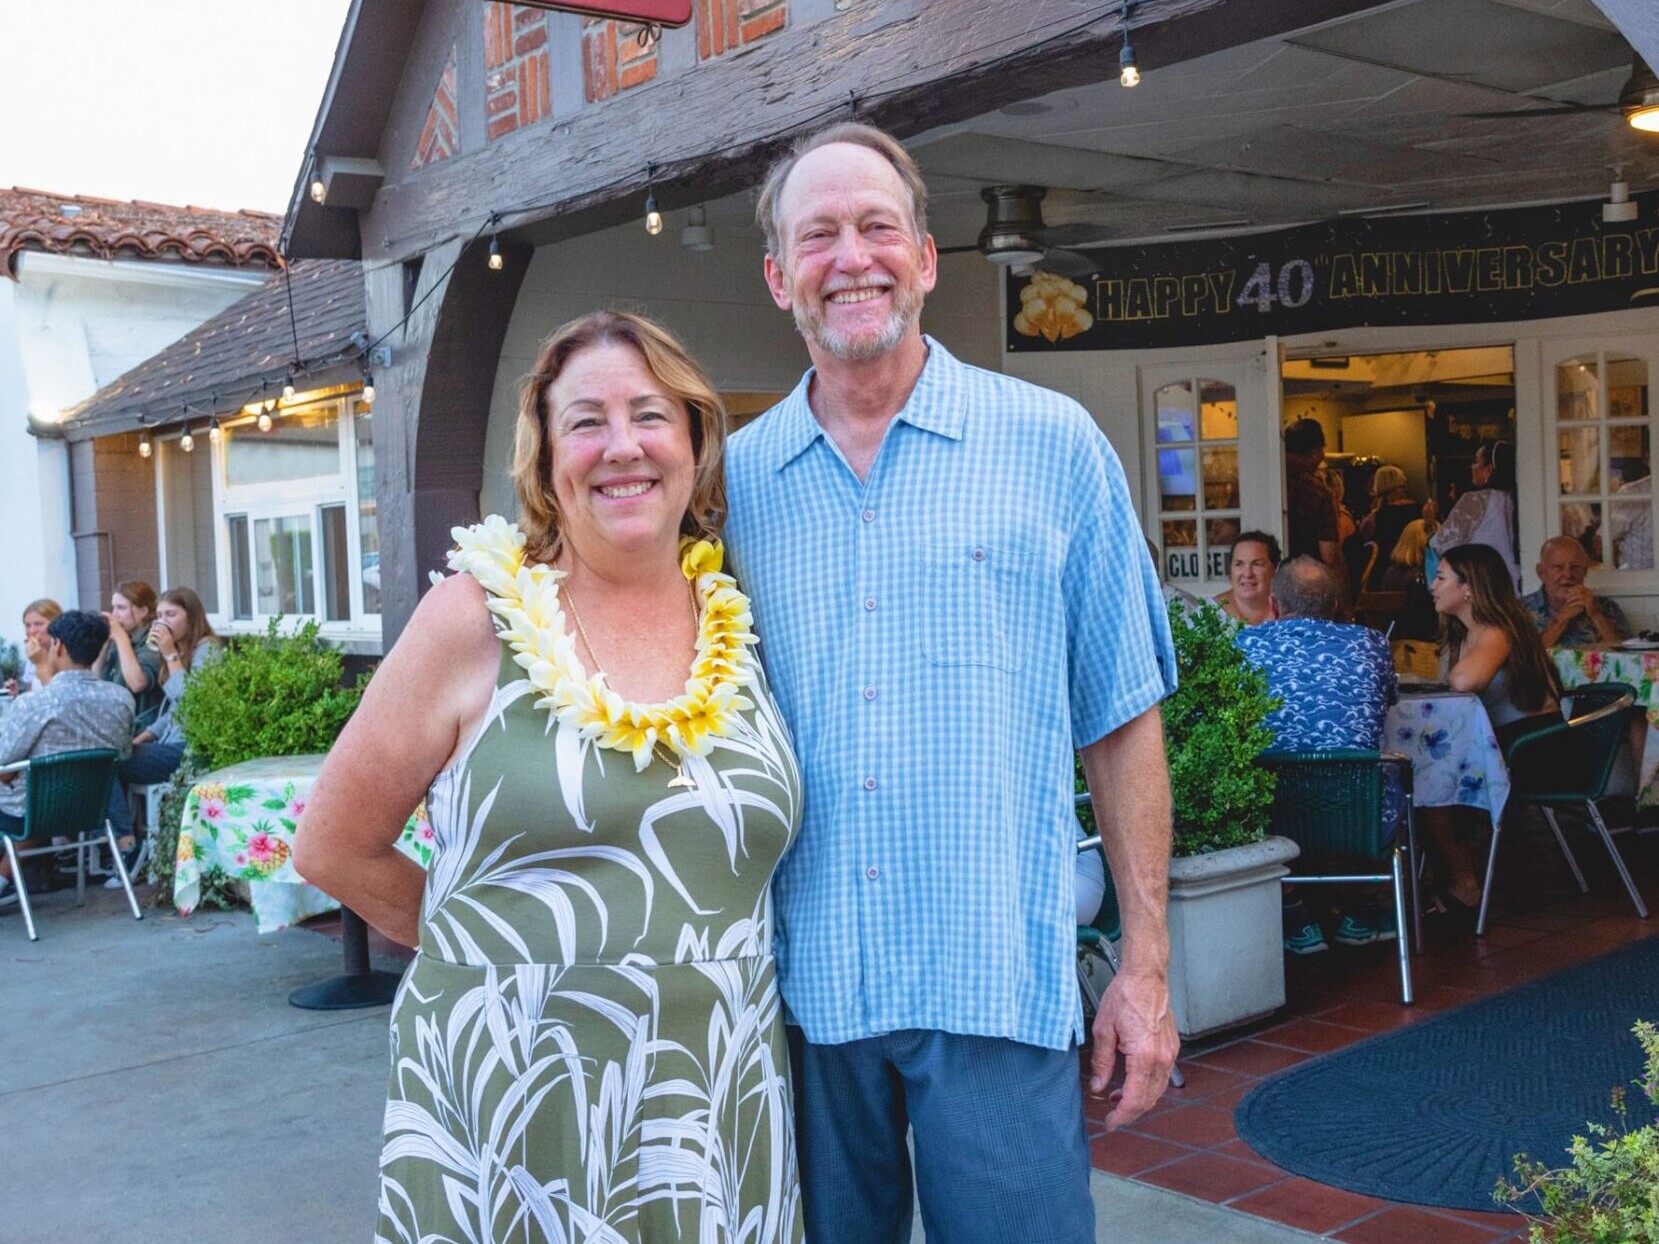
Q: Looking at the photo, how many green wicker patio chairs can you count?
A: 4